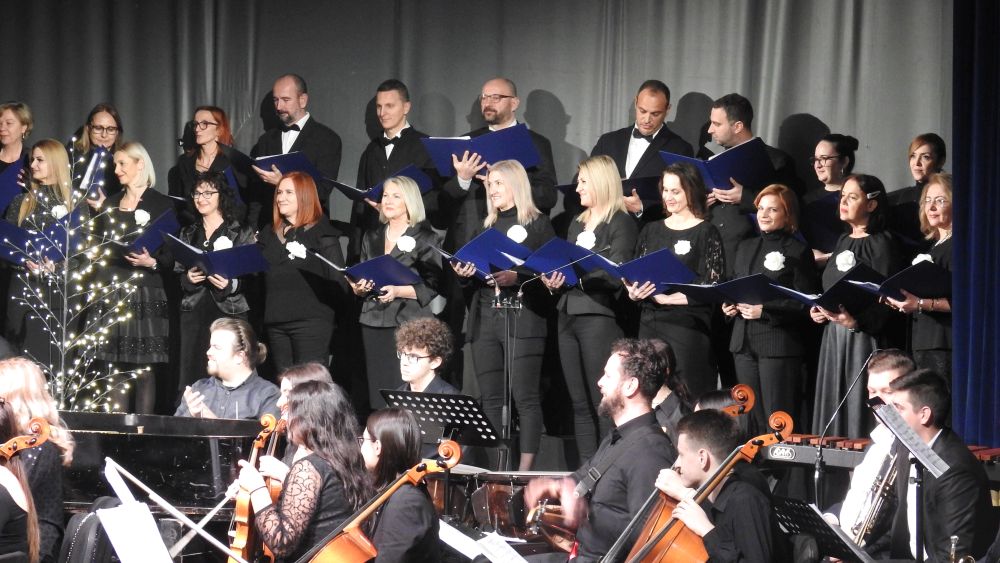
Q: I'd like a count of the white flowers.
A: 11